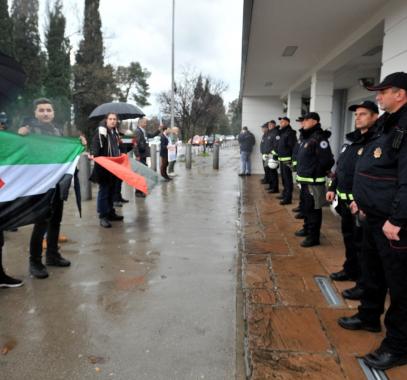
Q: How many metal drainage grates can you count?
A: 2